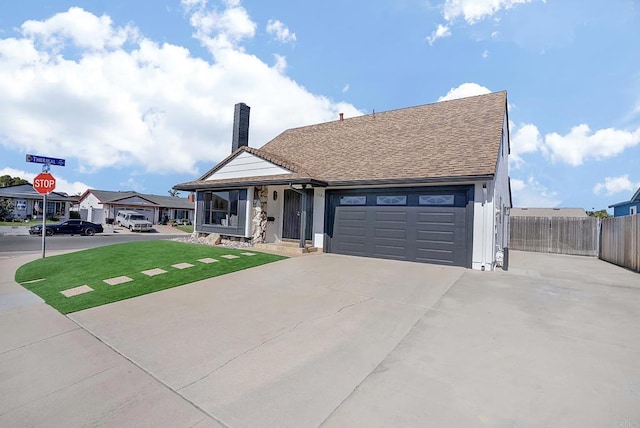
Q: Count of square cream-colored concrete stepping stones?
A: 7